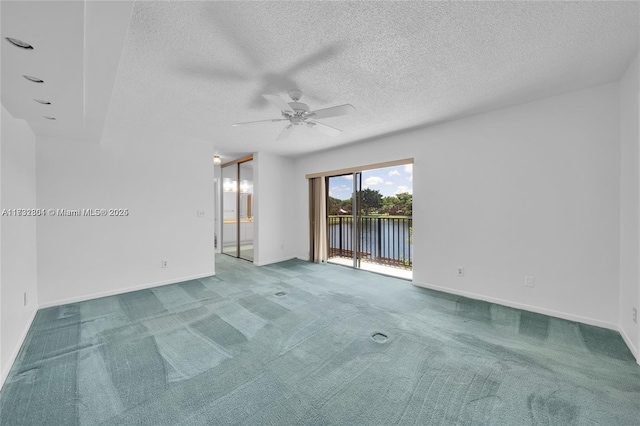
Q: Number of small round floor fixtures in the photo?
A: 2